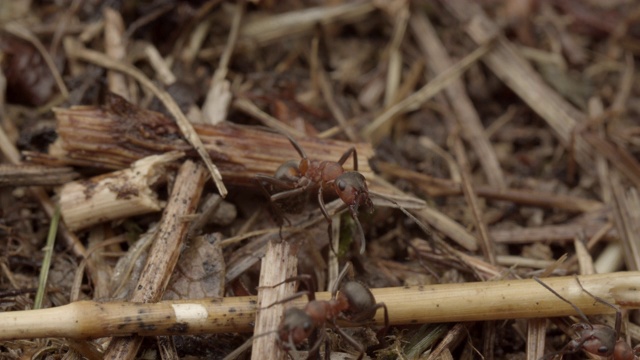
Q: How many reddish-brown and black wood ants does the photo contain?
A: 3